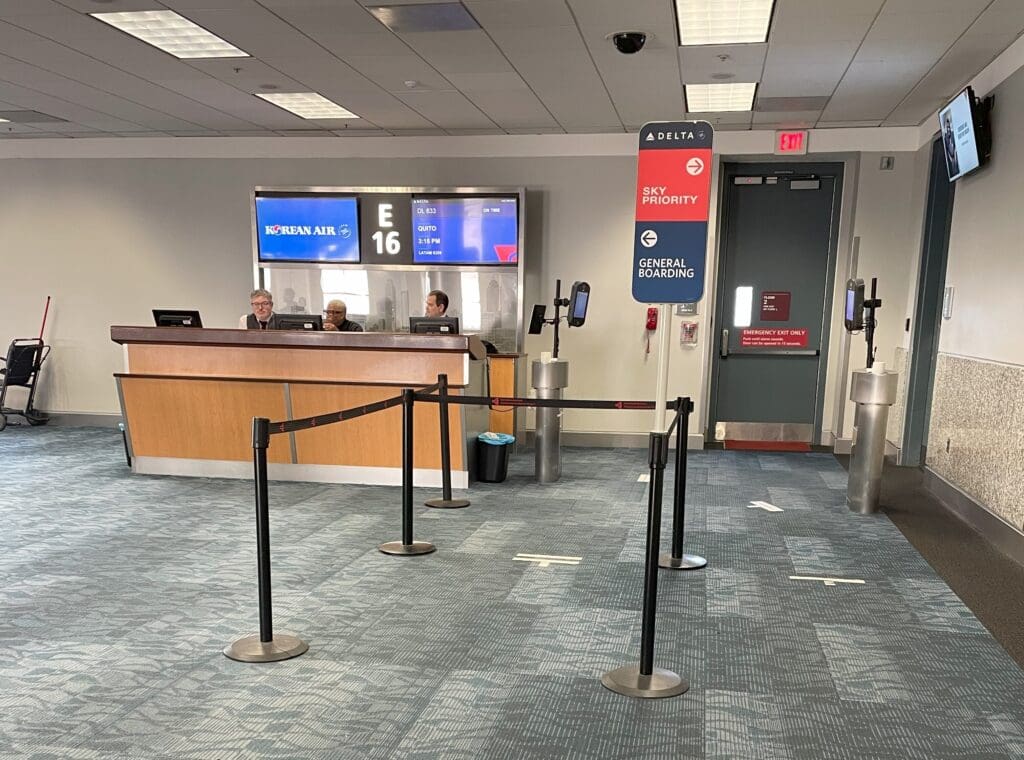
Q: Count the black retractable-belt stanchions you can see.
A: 5